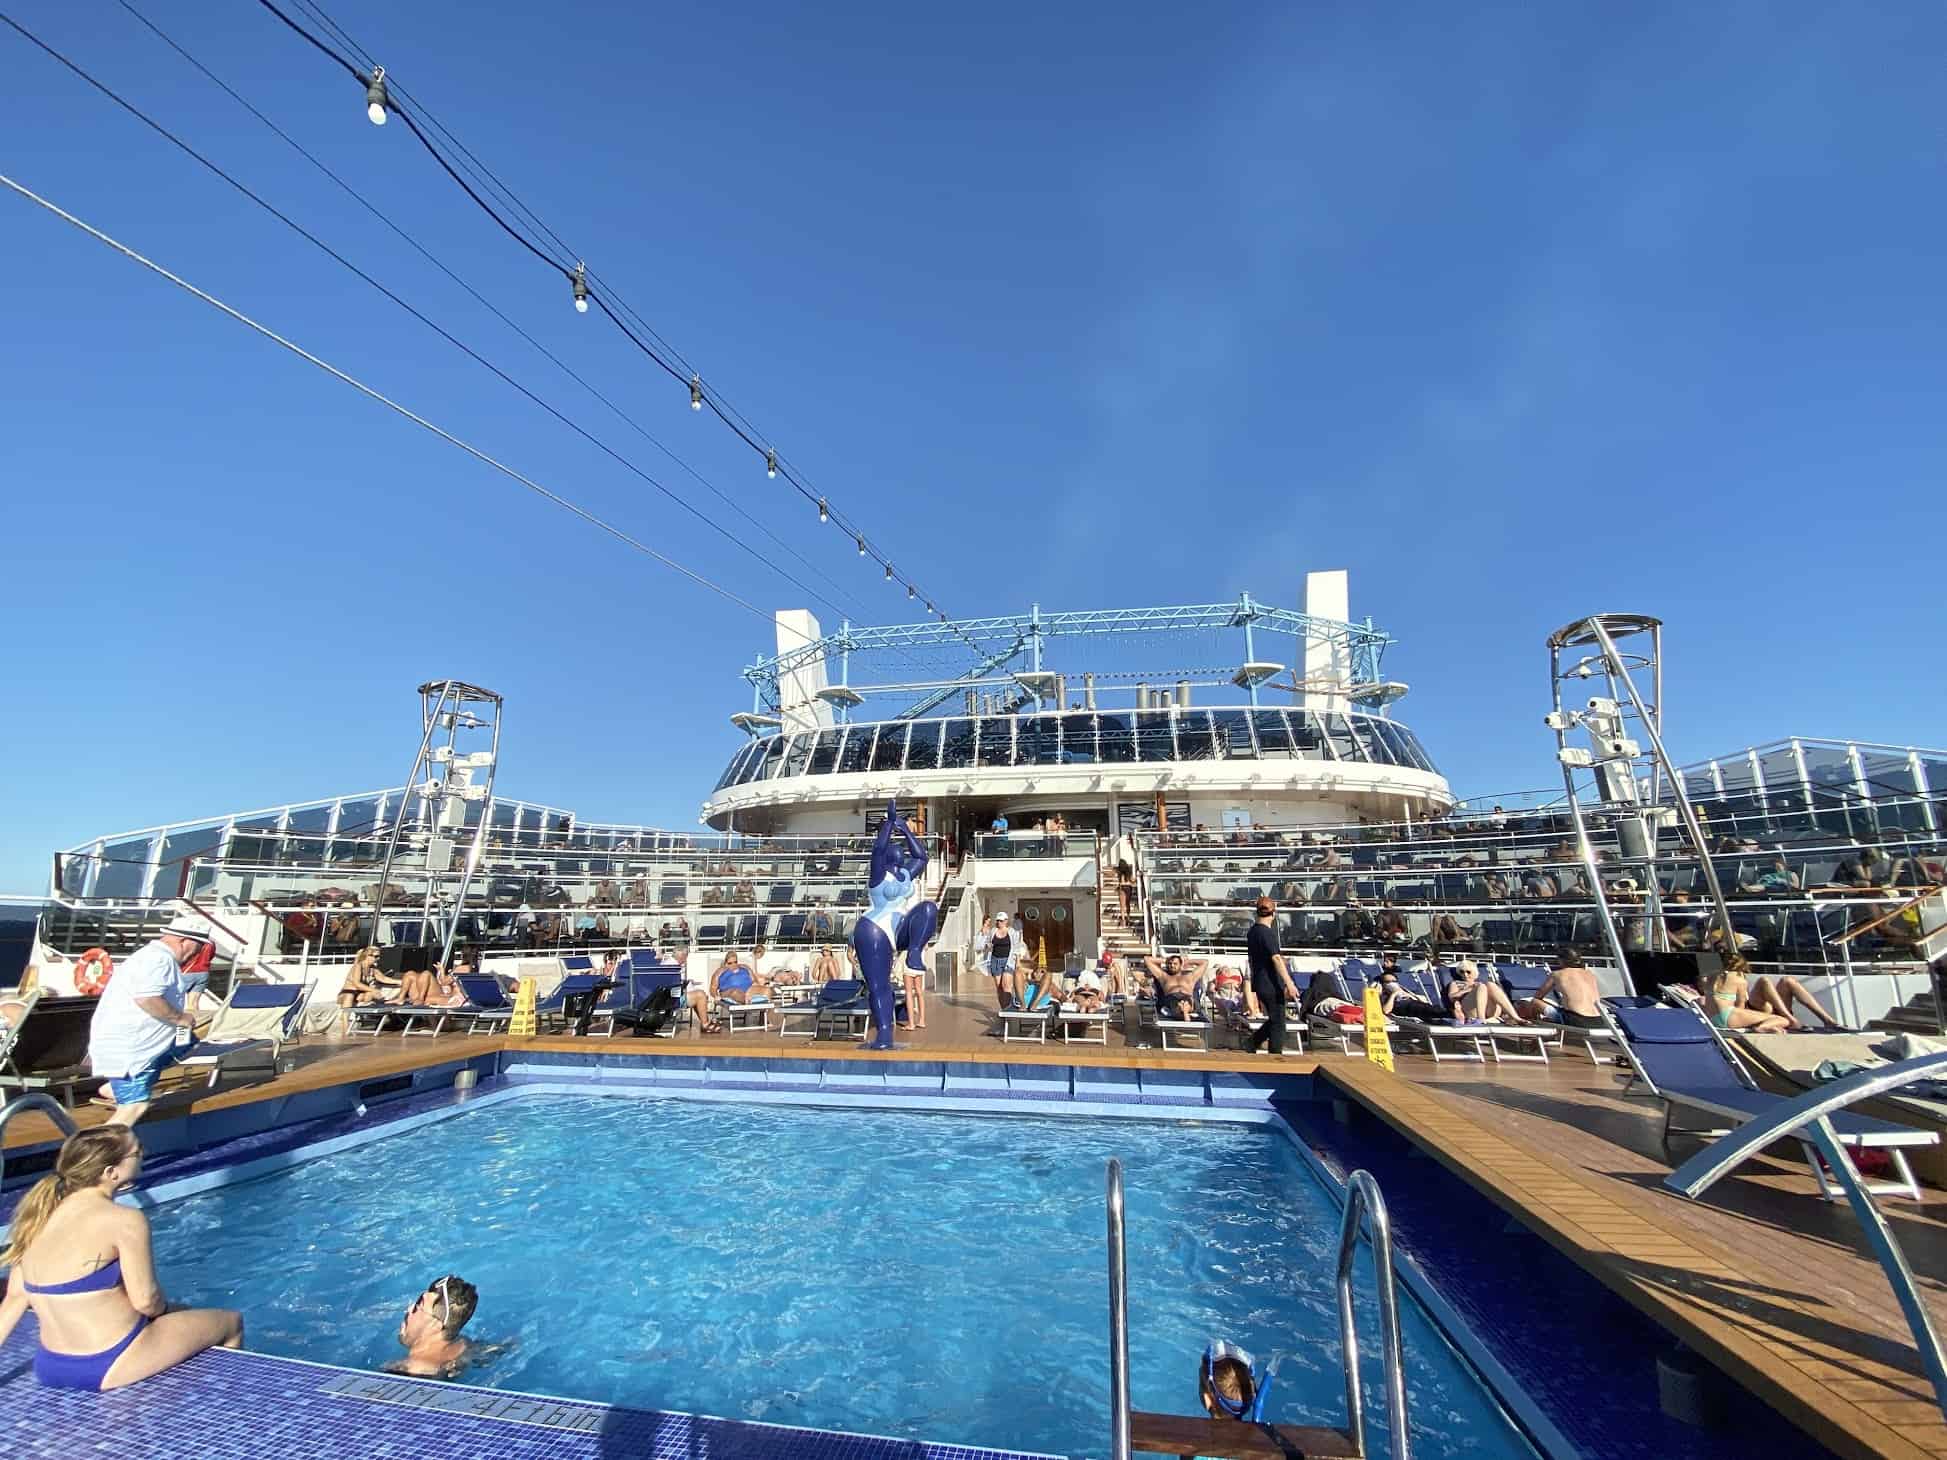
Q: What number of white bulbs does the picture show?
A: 9